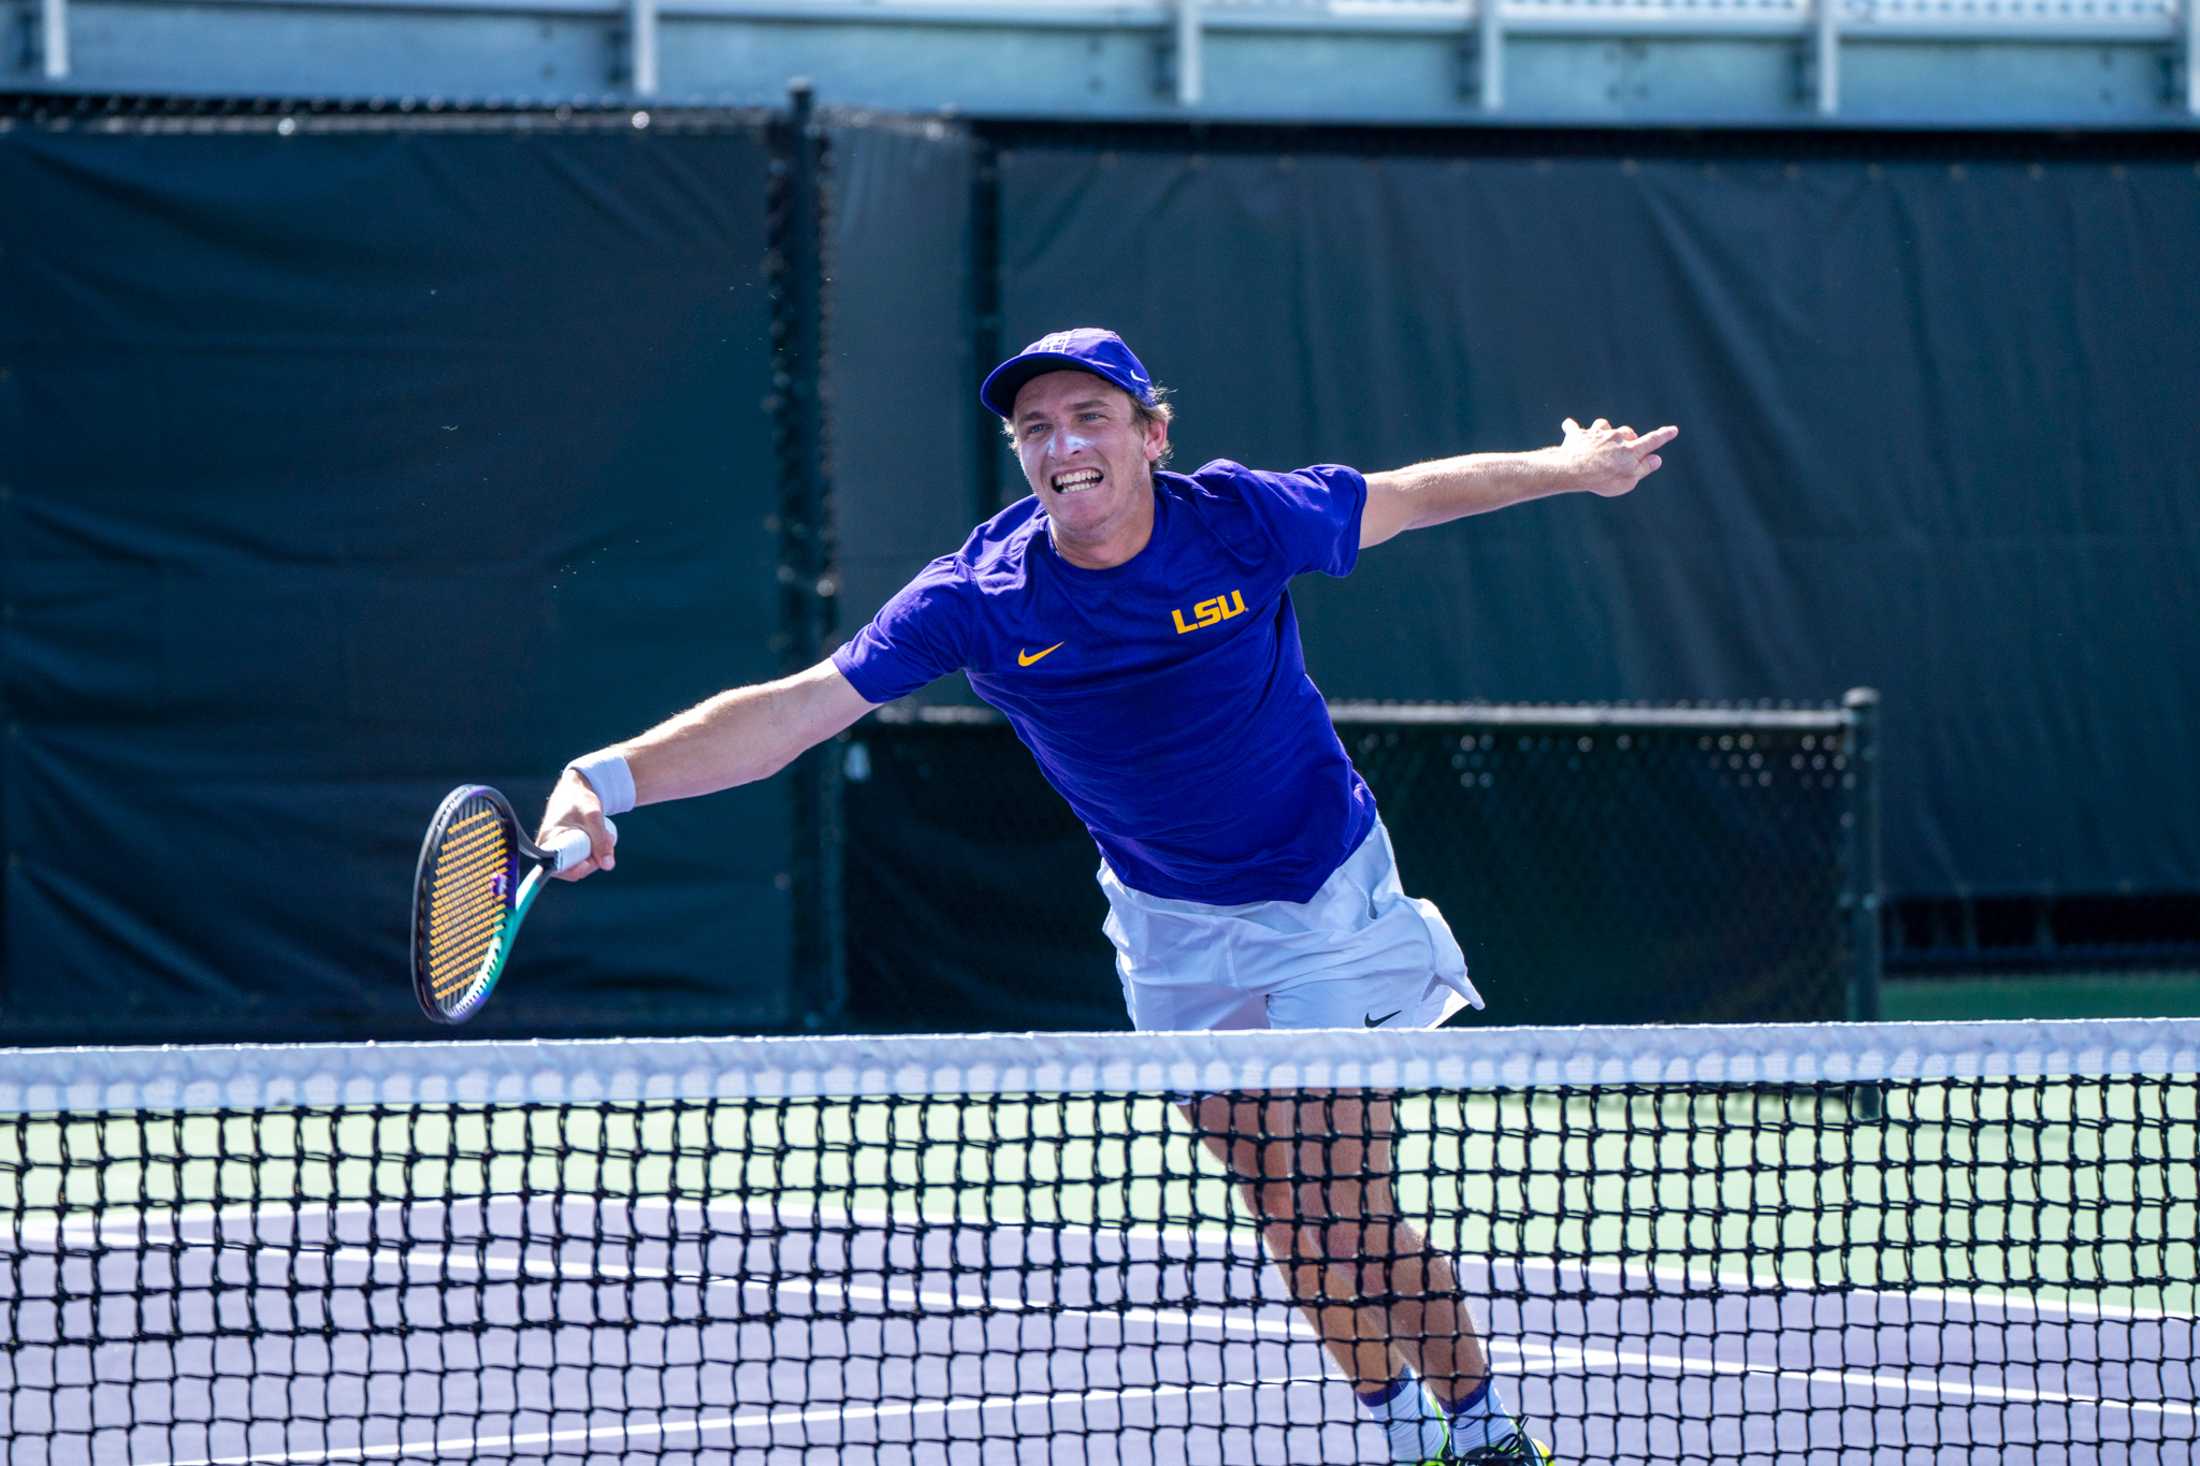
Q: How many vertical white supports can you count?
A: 6